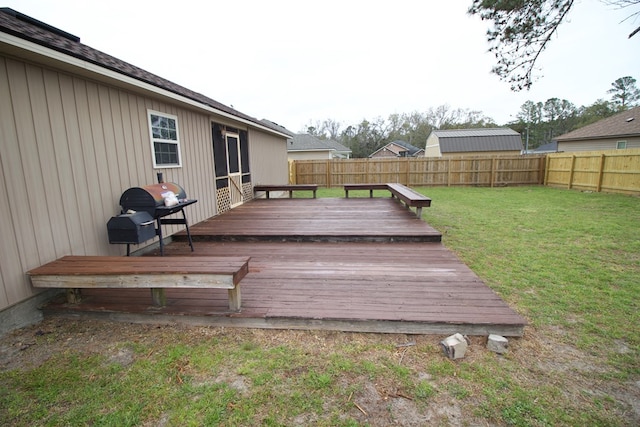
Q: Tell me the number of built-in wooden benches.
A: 3